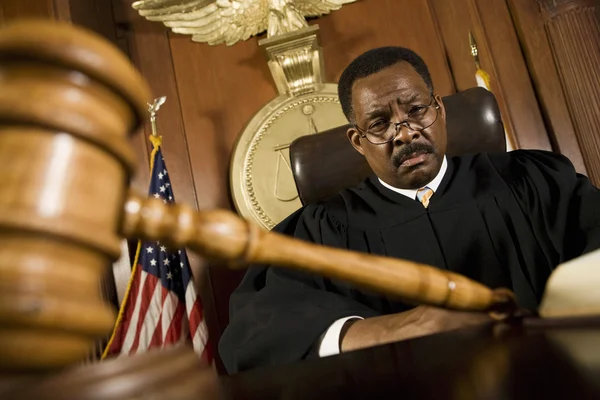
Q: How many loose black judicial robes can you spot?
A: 1